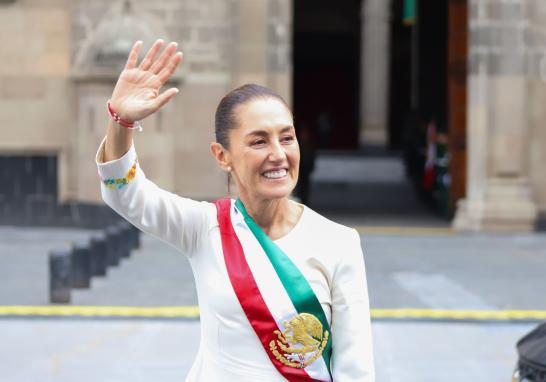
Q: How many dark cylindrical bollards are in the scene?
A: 6